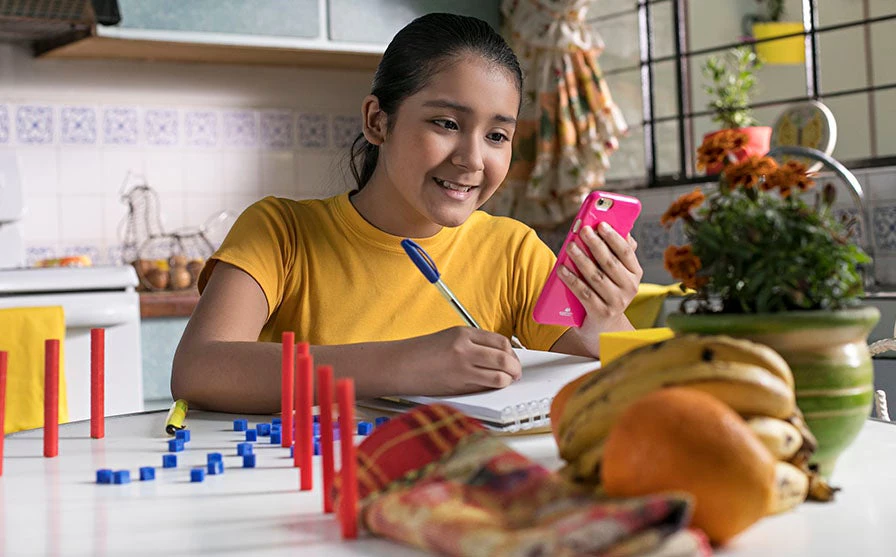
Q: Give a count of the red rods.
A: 8